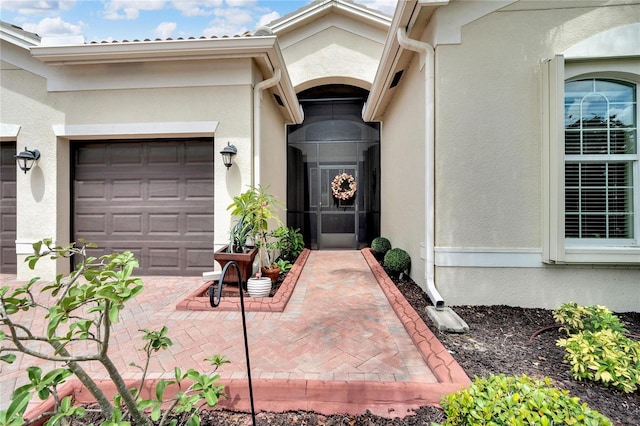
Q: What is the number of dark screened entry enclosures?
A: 1